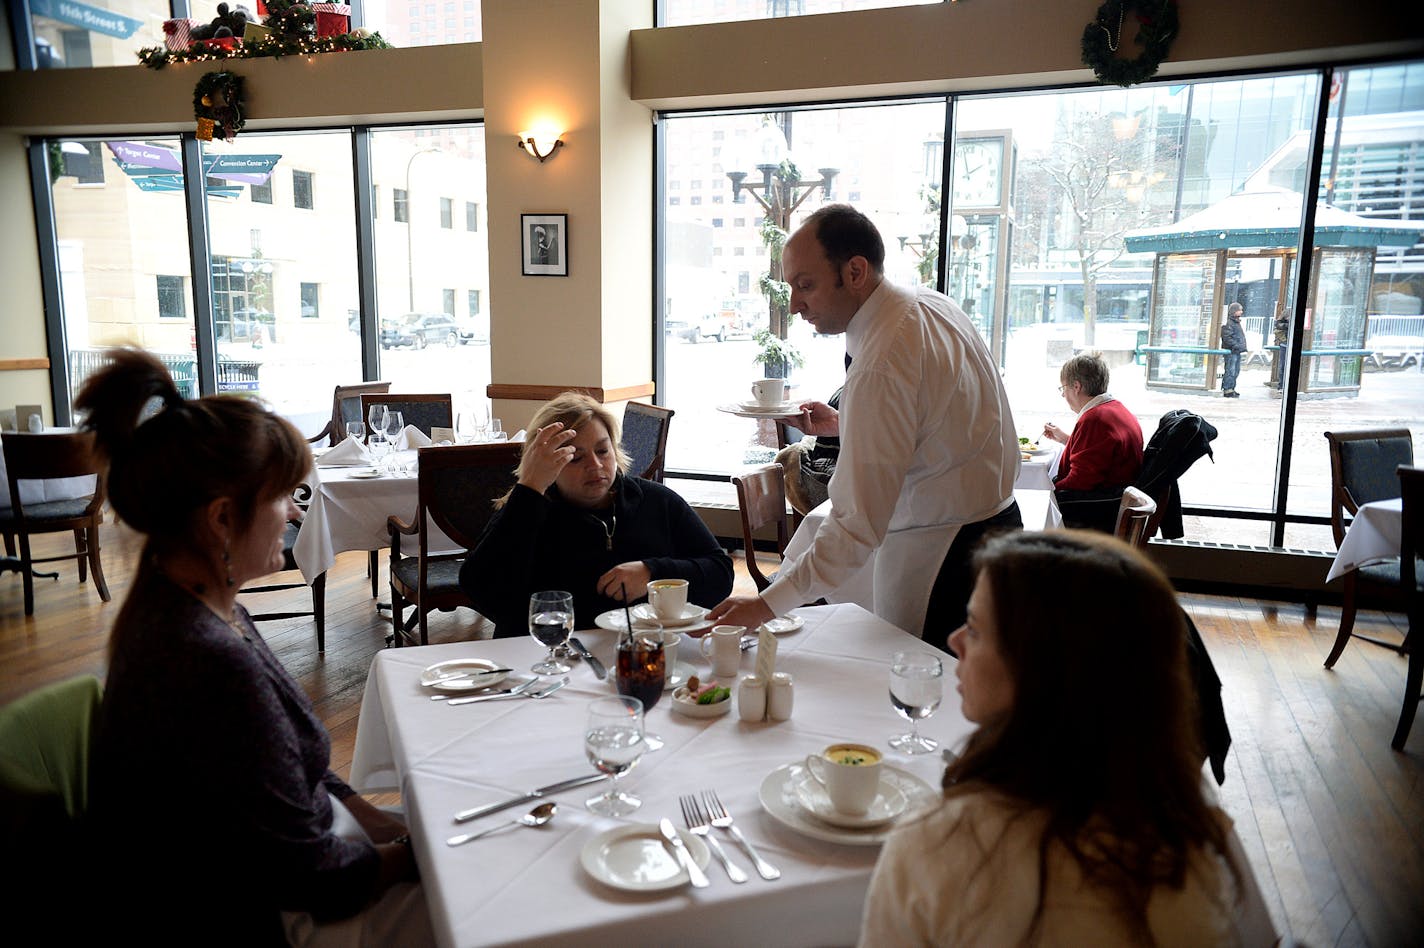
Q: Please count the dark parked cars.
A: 1